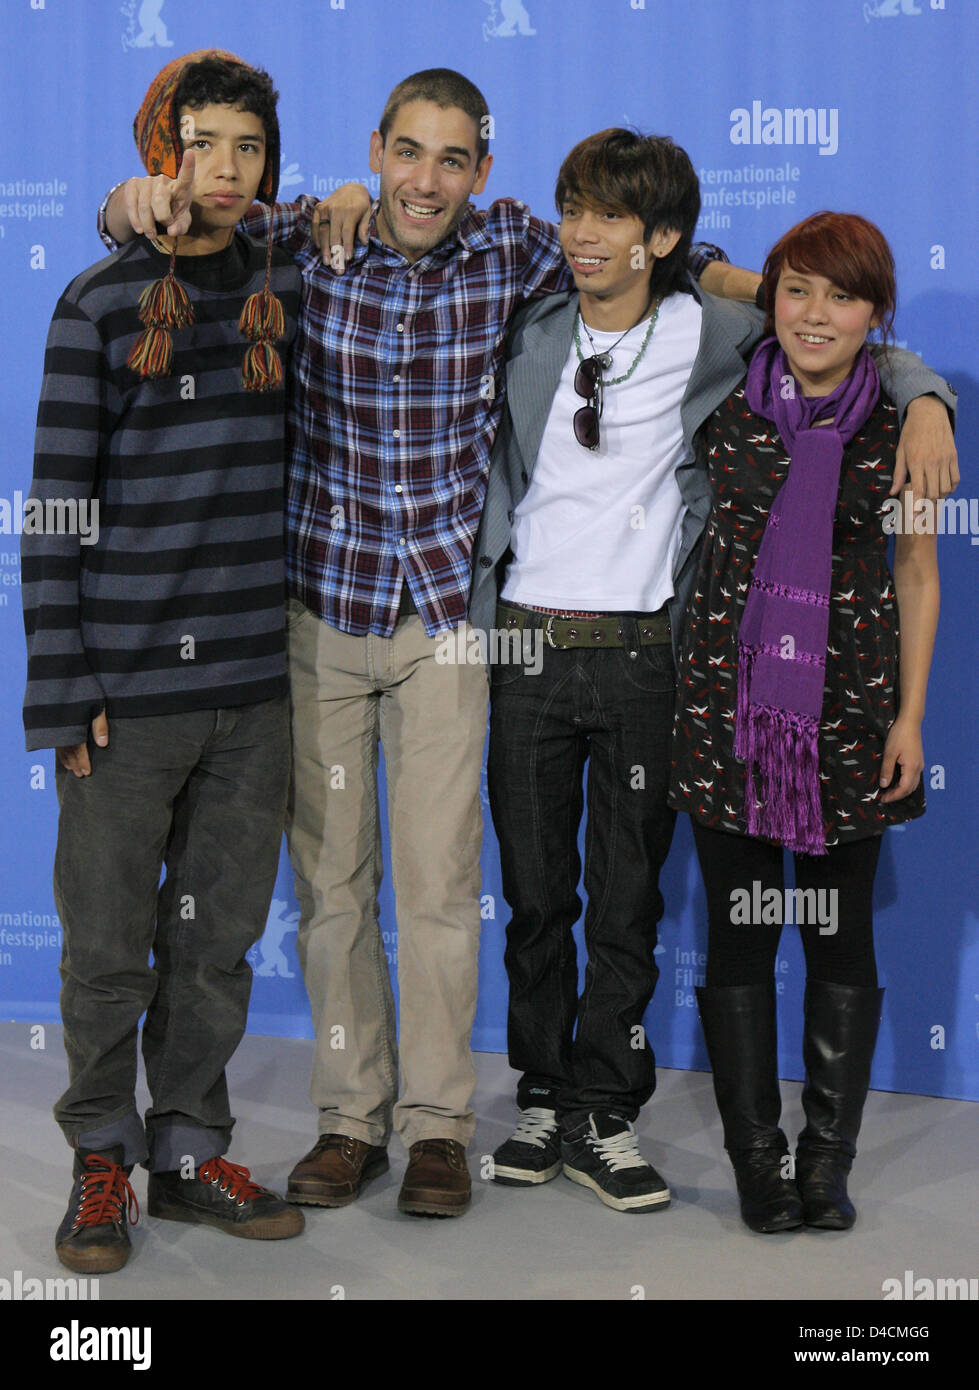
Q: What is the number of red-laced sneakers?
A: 2